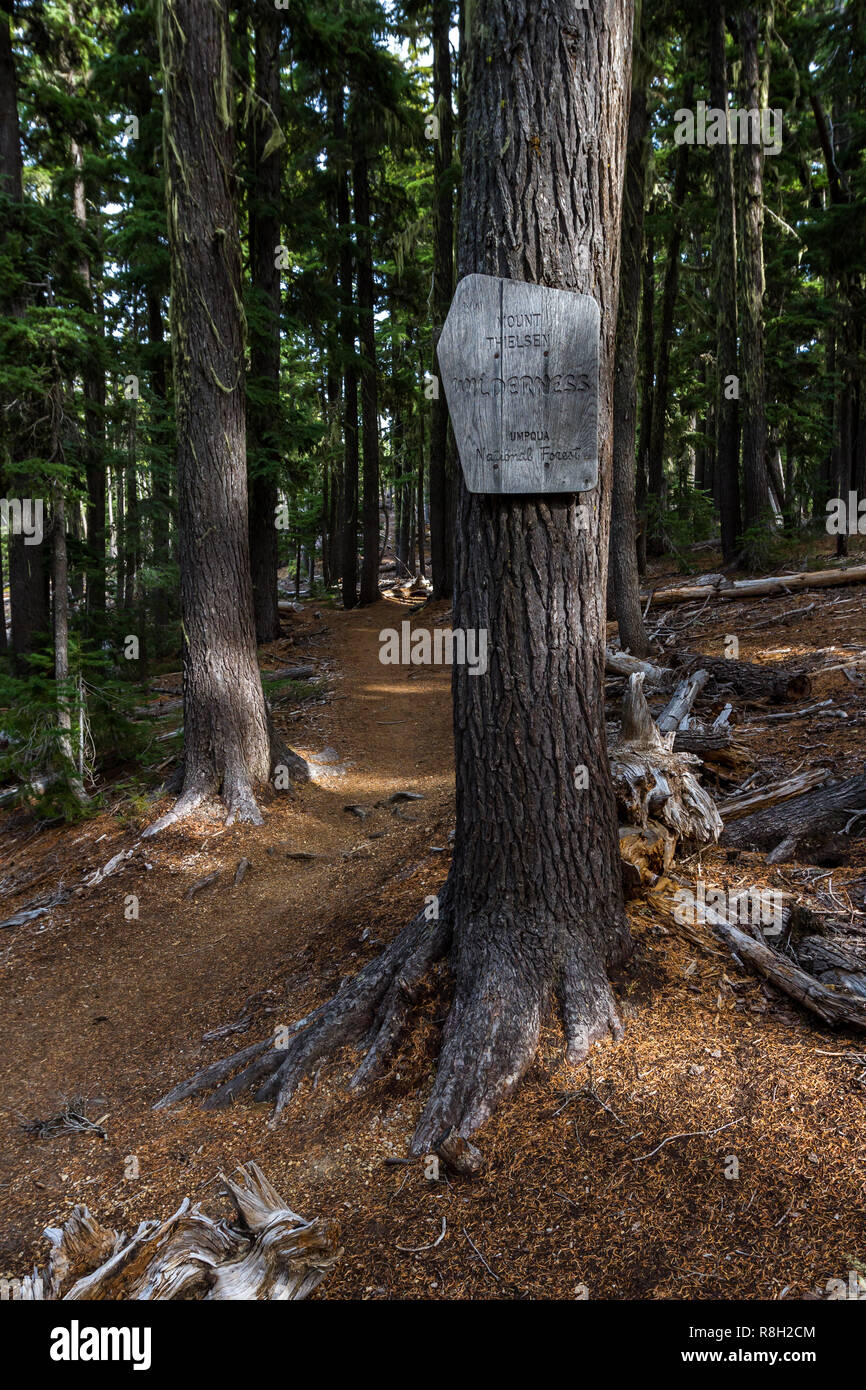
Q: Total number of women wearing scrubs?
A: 0